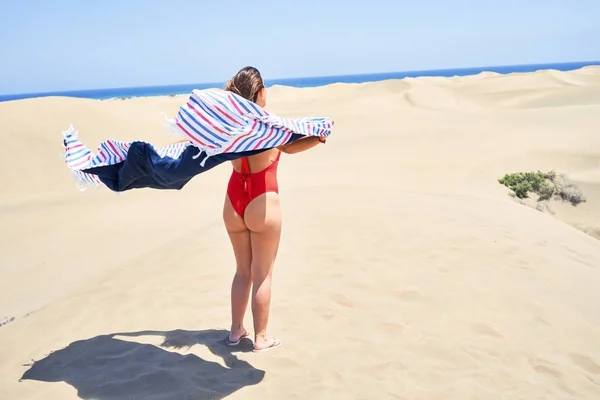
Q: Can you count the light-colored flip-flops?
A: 2